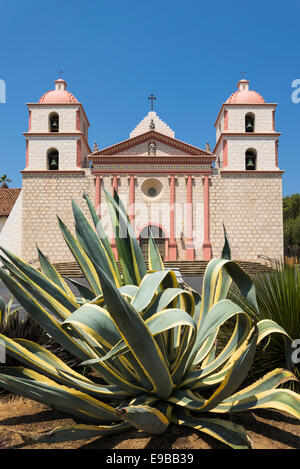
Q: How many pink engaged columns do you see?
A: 6